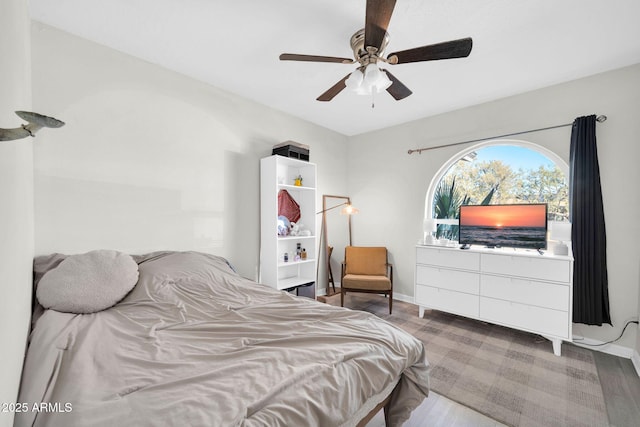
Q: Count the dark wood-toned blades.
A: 5